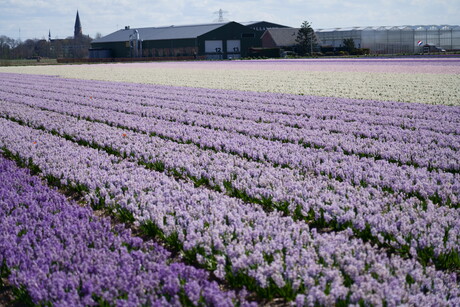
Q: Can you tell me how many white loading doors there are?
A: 2